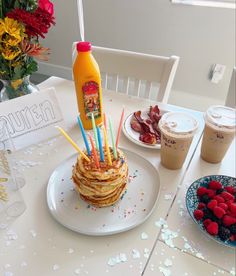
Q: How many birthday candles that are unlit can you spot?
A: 9